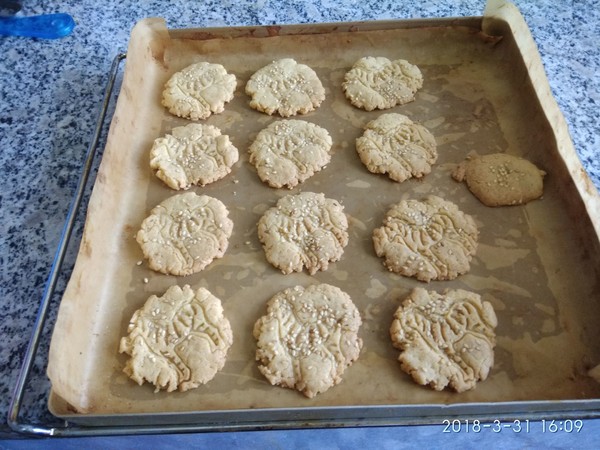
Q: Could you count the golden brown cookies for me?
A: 13